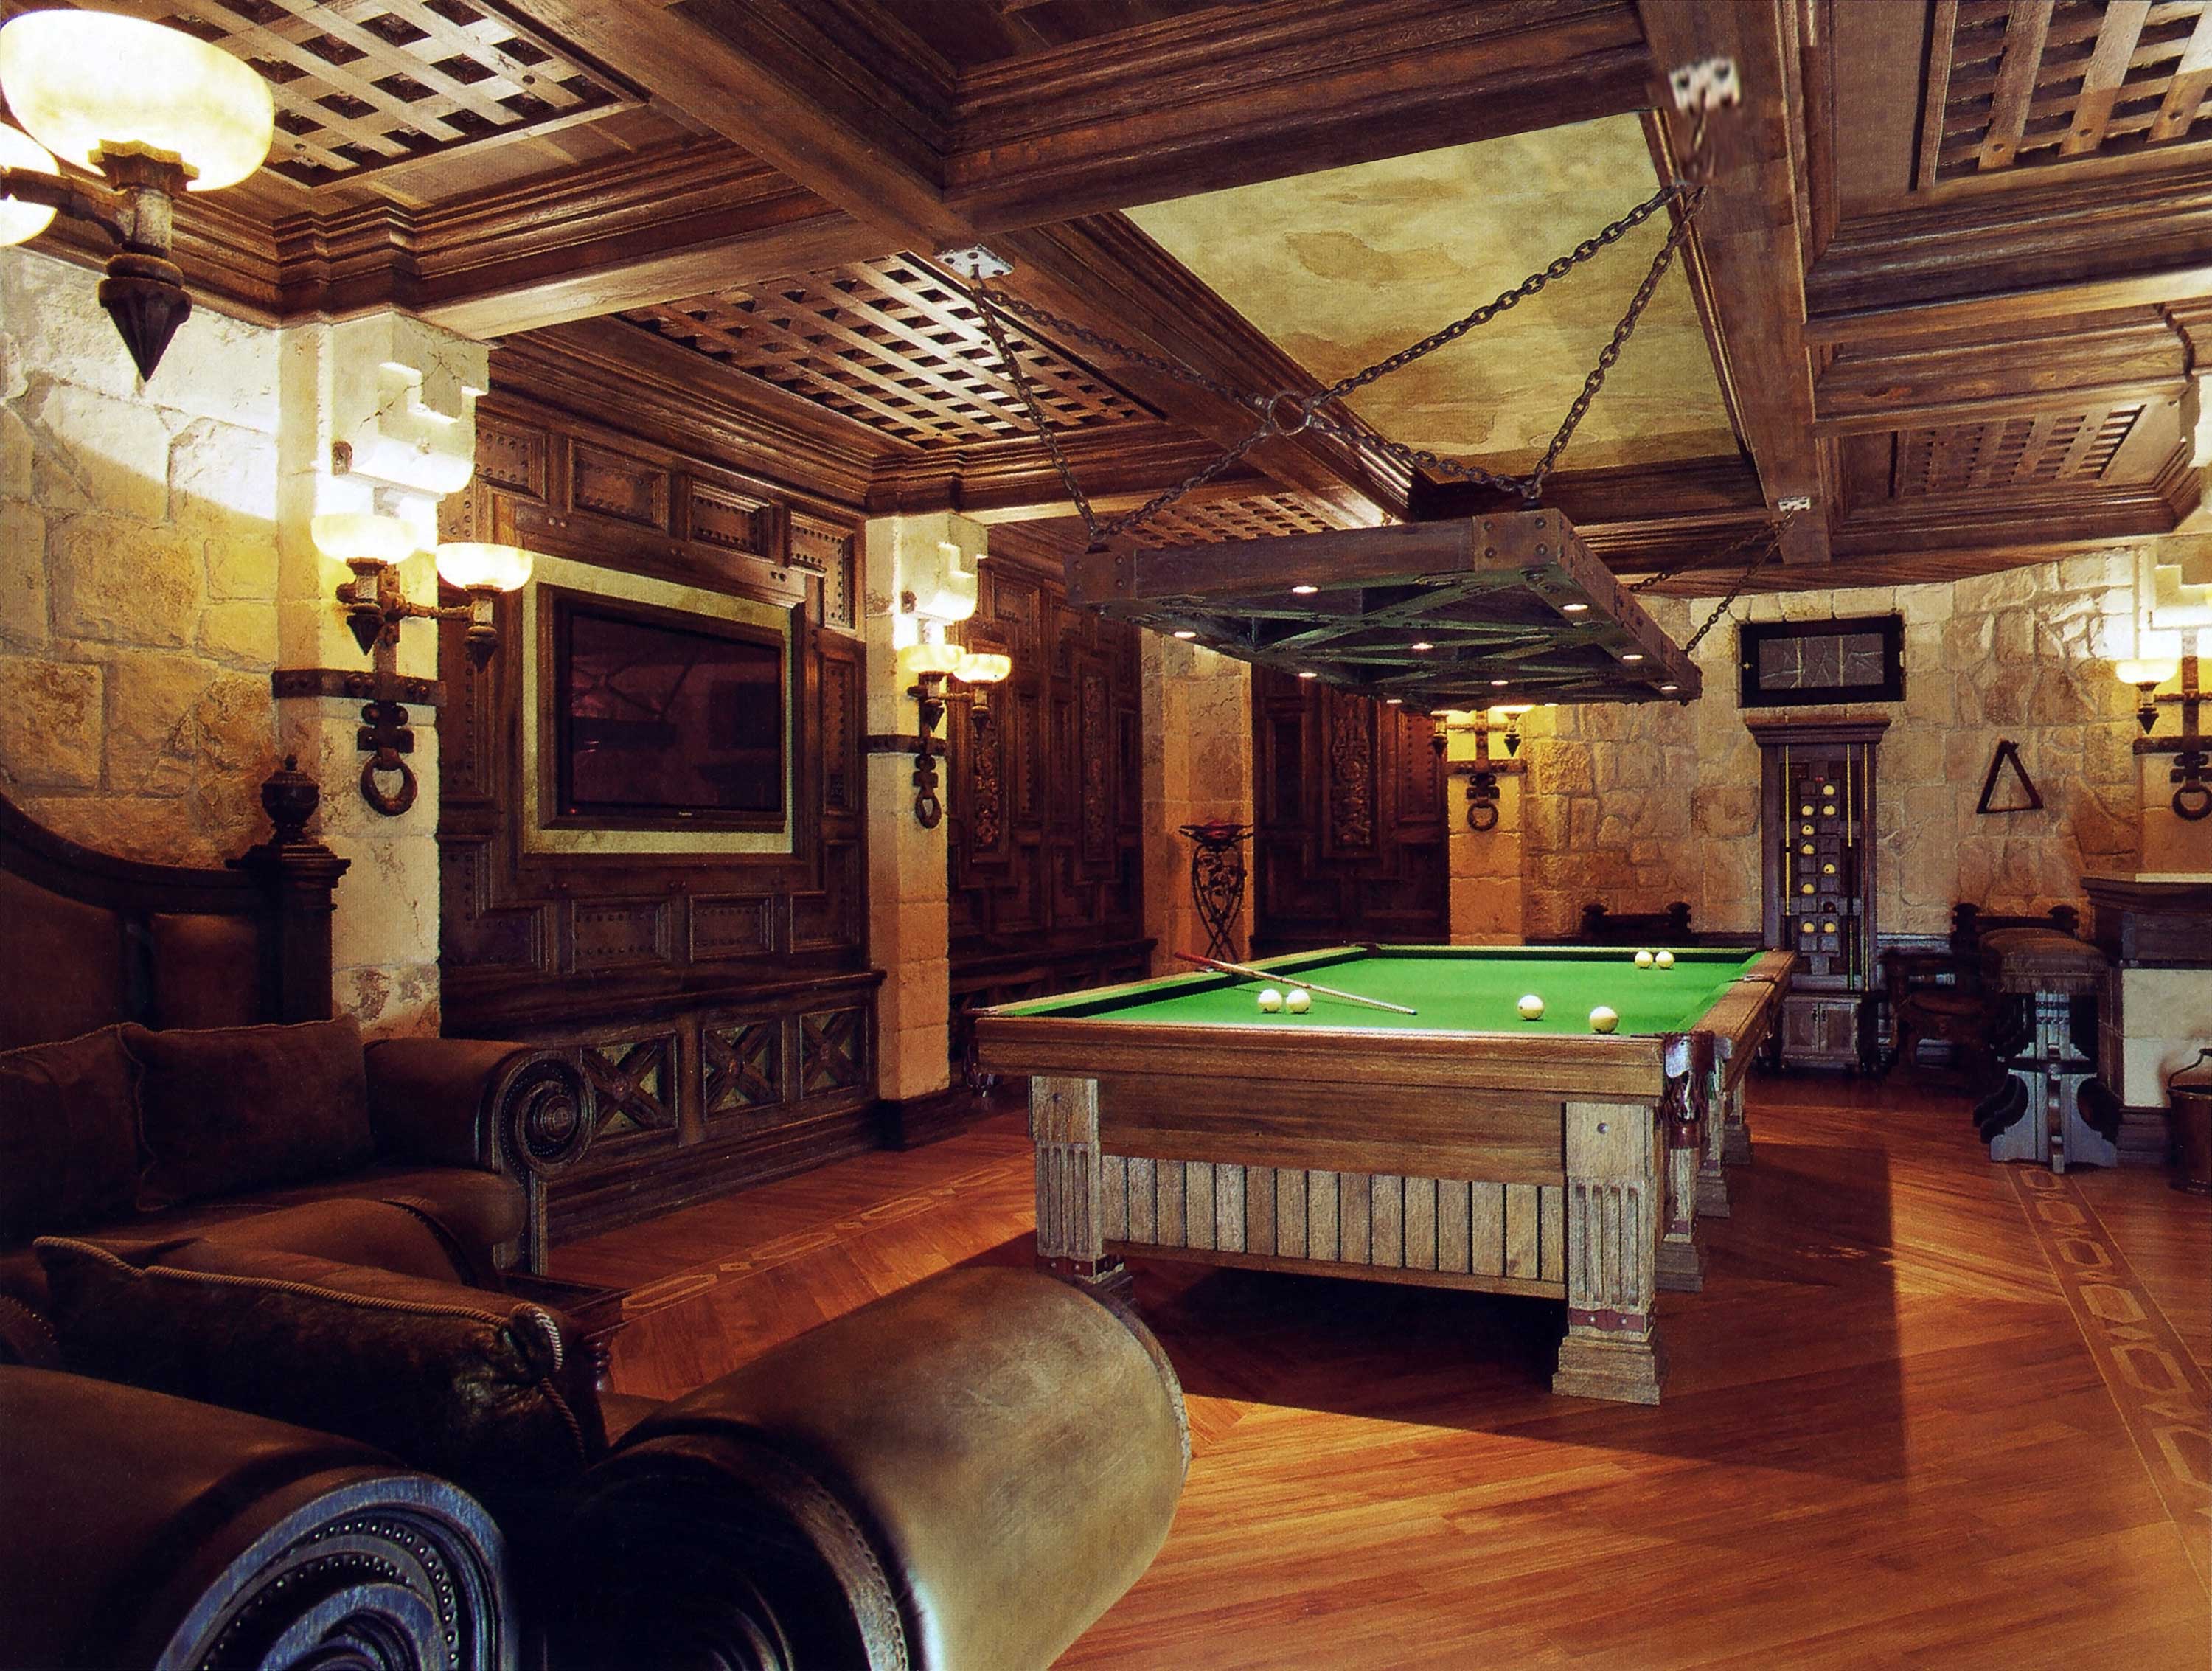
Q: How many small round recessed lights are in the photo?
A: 10